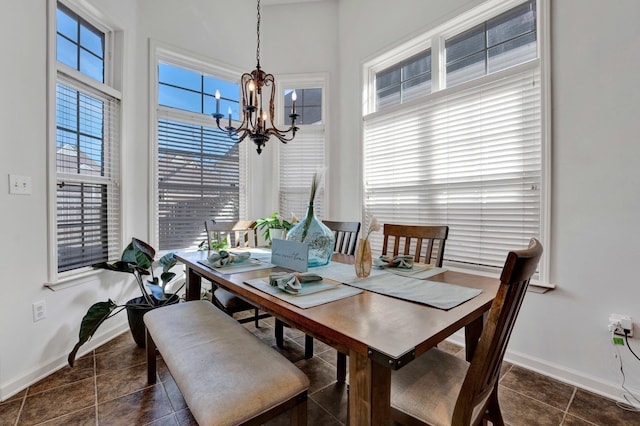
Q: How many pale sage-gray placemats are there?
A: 3